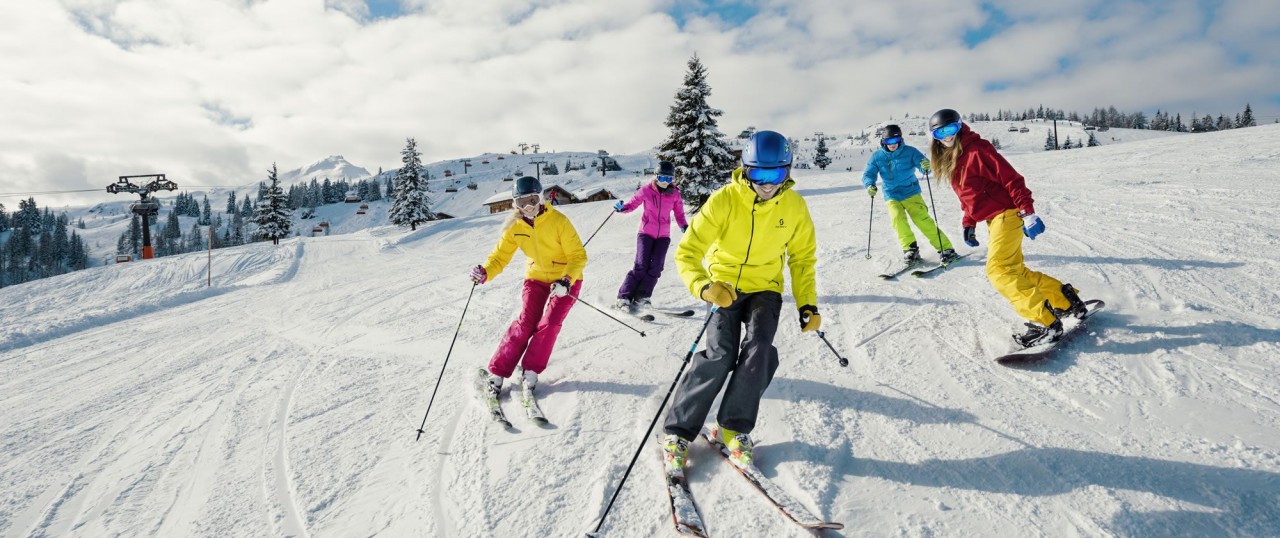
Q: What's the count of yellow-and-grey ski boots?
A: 2